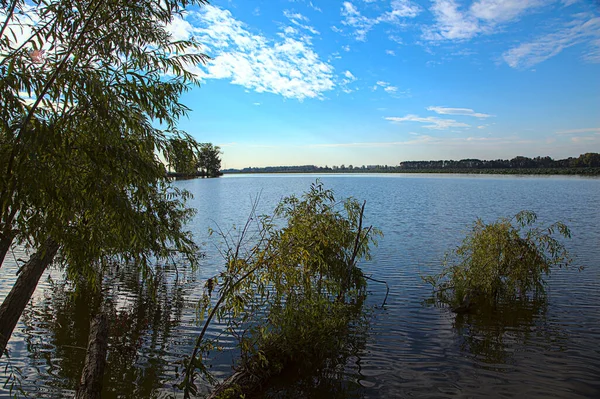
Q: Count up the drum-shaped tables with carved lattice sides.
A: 0